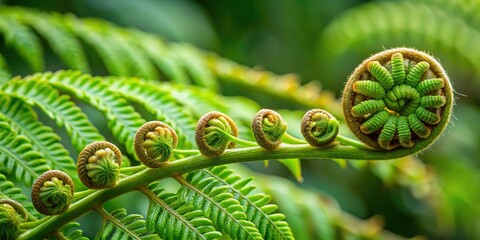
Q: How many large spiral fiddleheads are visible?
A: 1